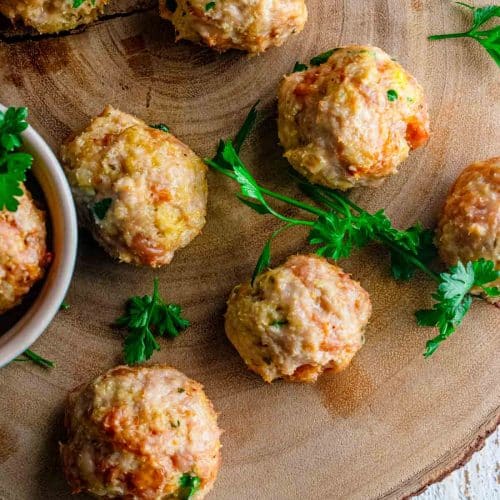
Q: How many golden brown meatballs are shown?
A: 8